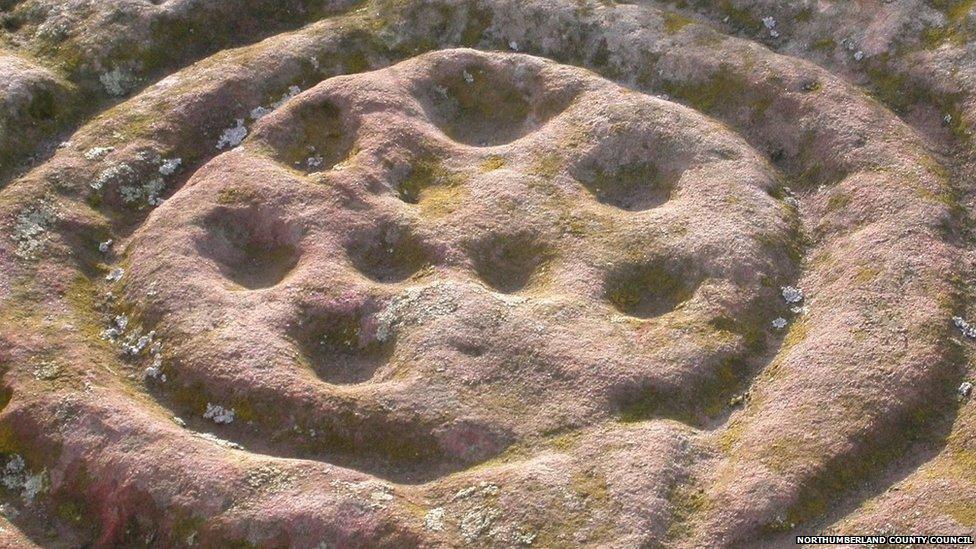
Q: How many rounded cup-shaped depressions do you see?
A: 9